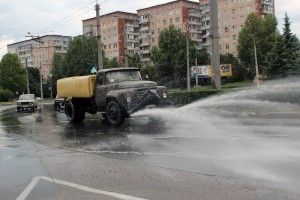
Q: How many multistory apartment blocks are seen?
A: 4